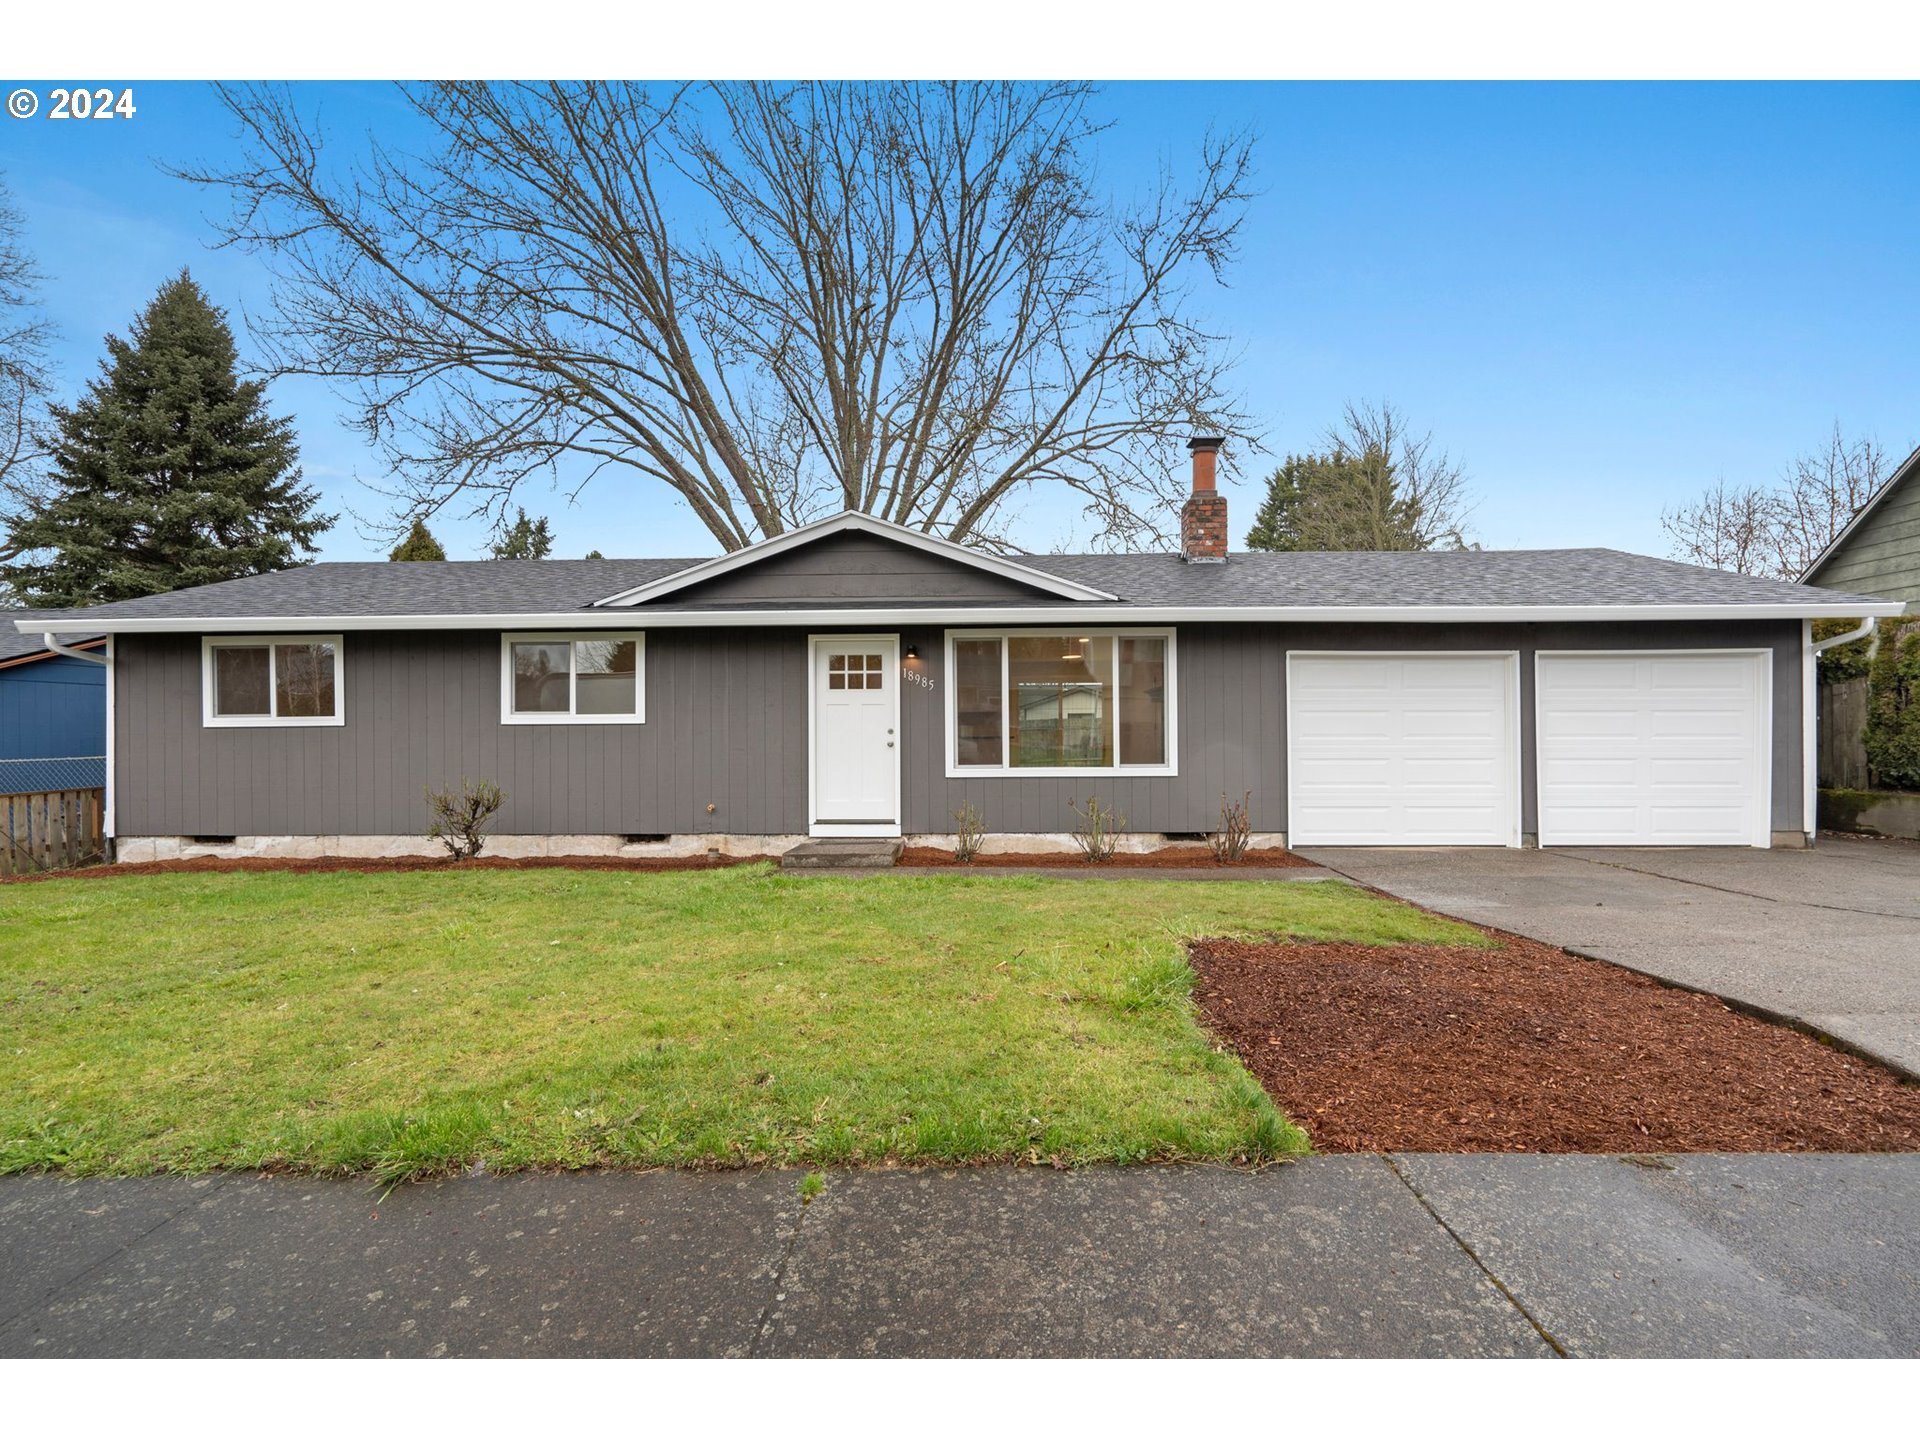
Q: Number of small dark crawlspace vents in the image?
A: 3